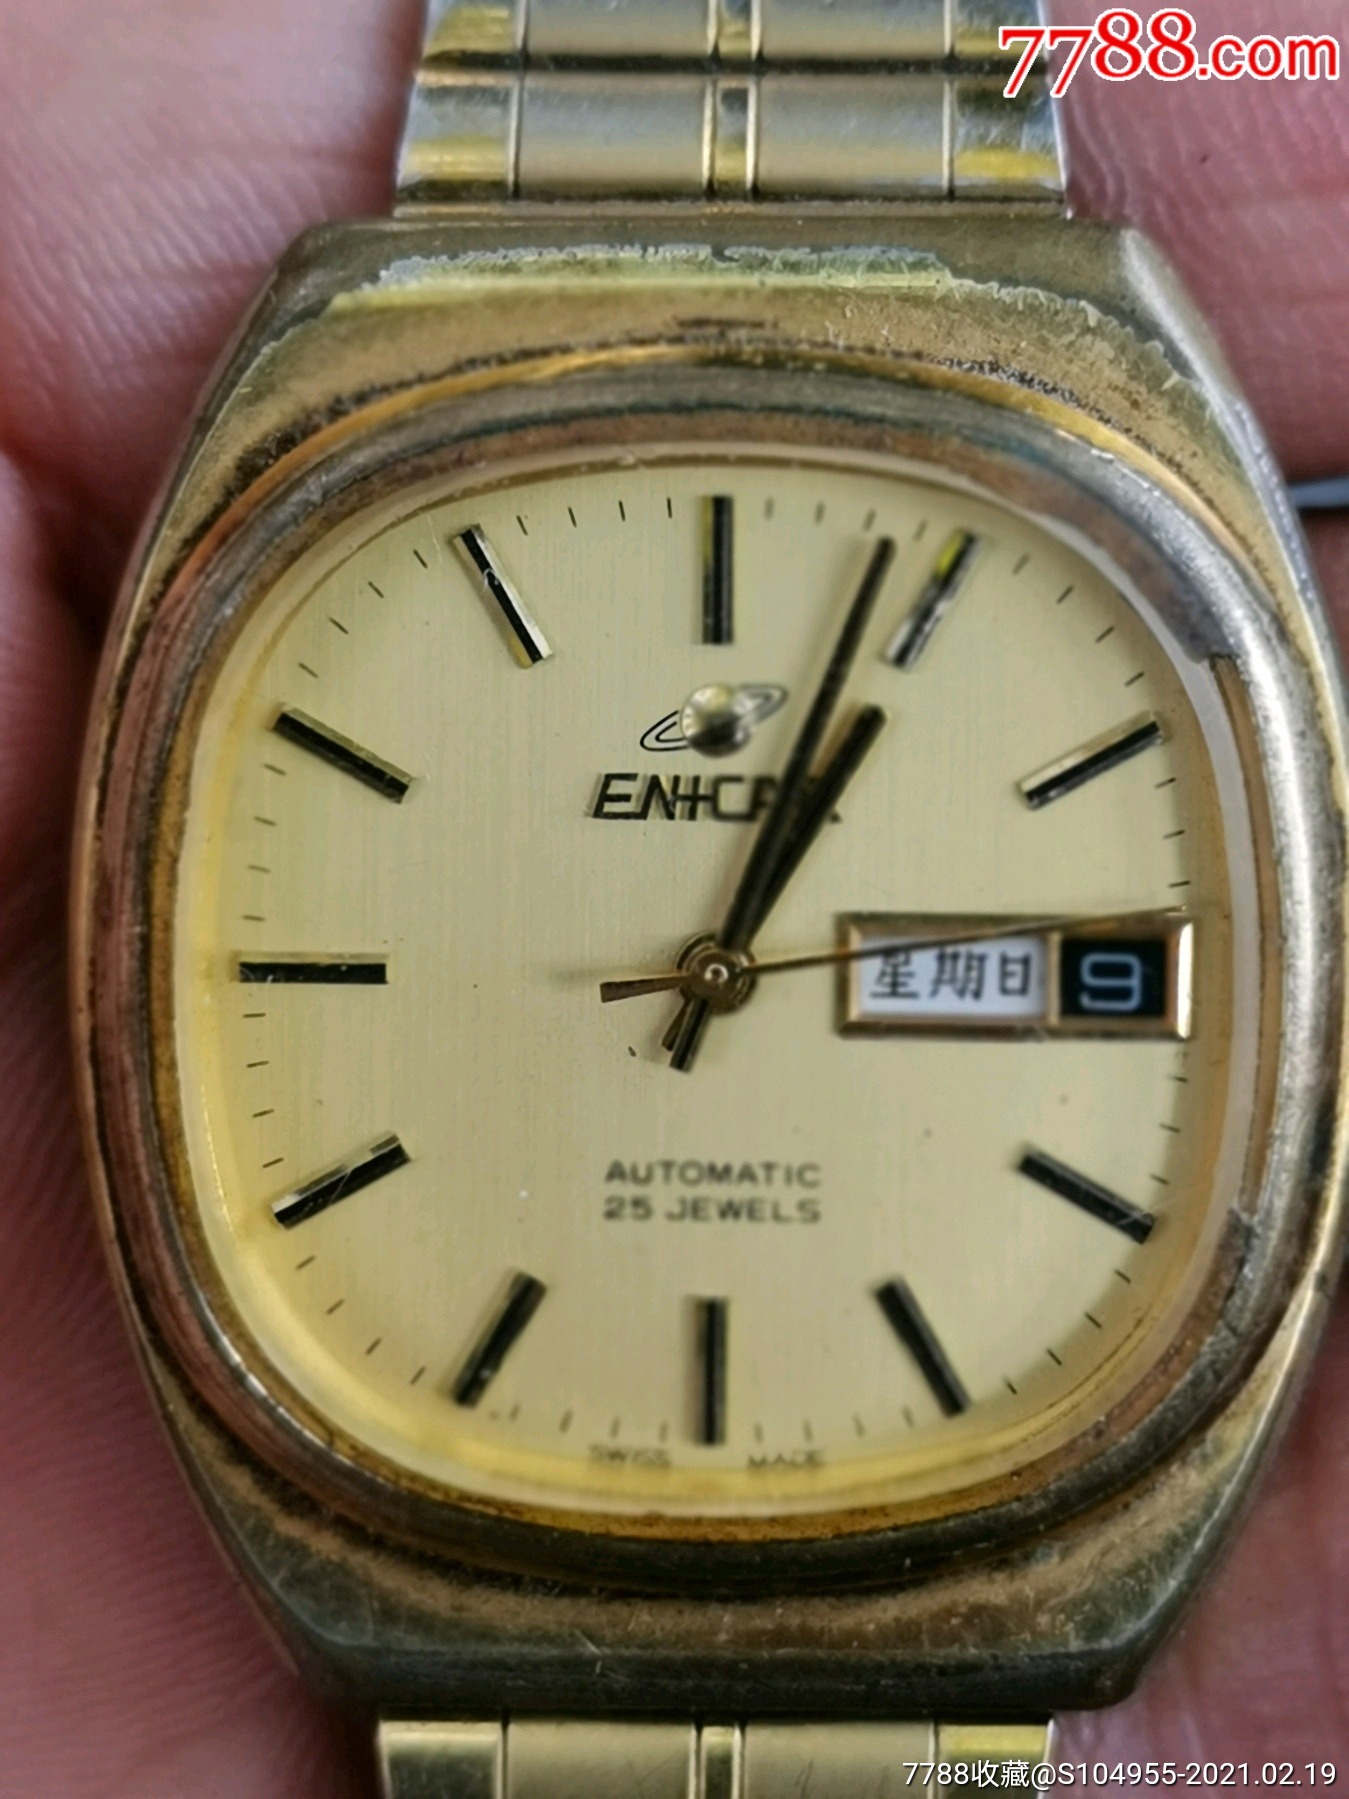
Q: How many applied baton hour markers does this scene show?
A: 11